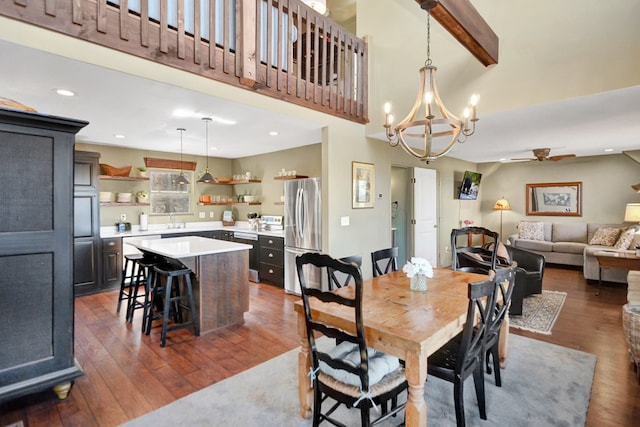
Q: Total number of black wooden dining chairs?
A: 6